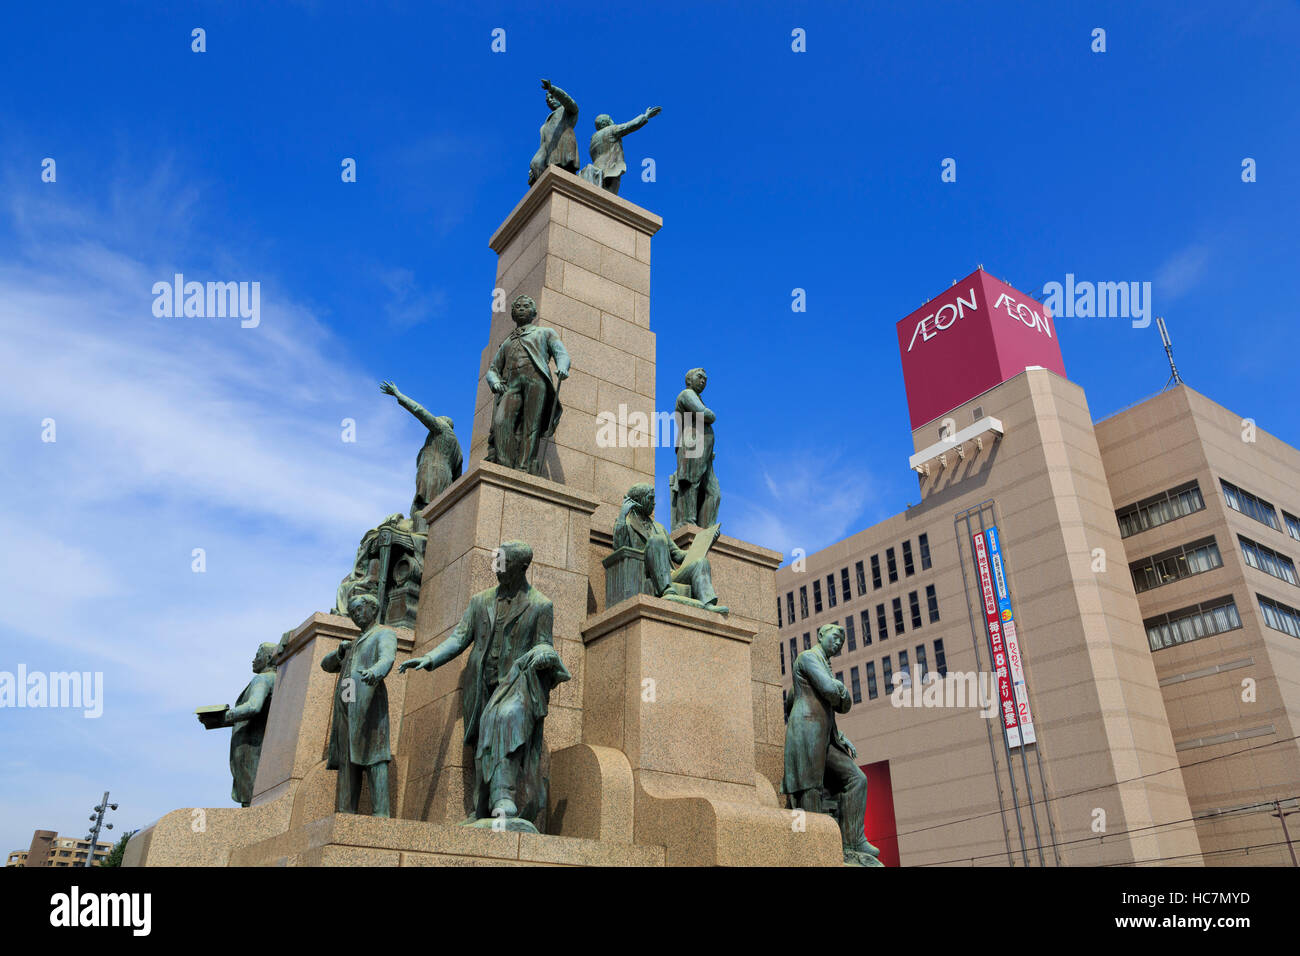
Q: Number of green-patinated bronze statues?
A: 10